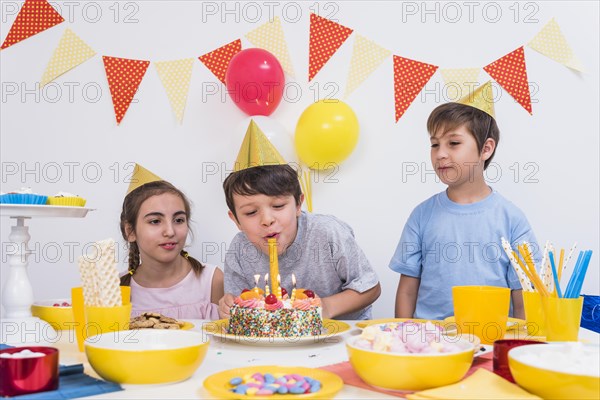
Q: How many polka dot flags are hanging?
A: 12